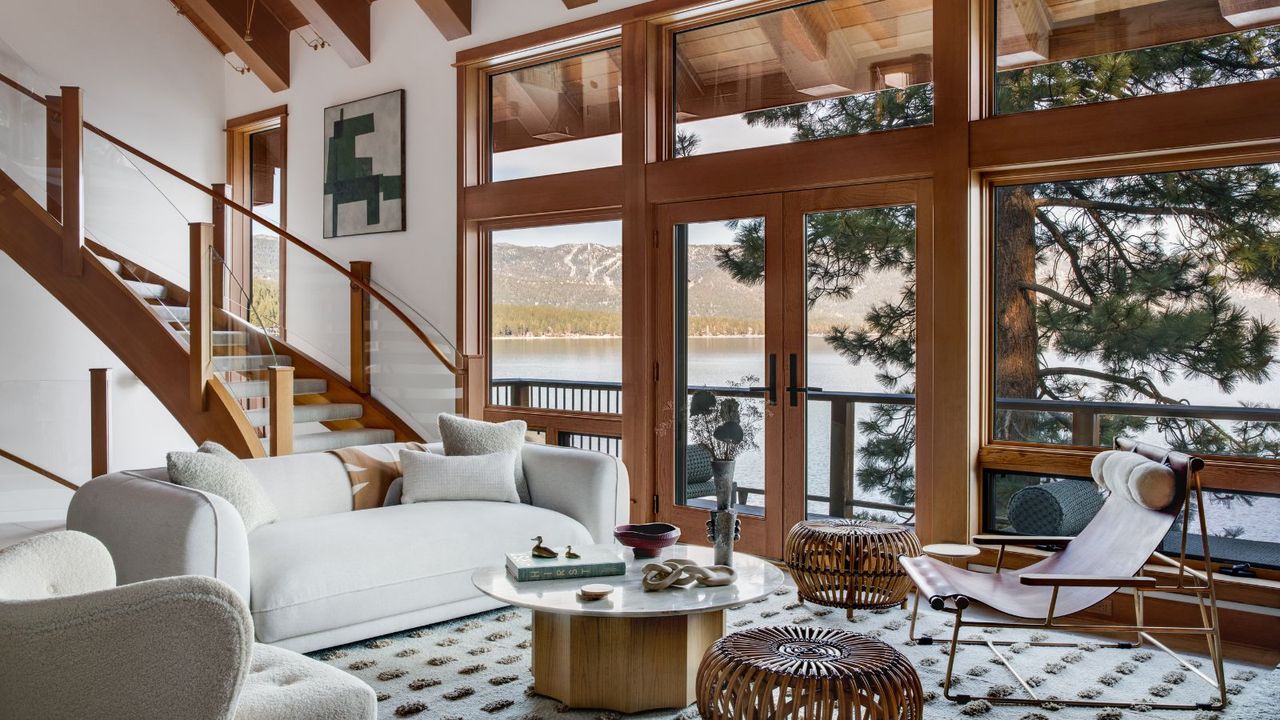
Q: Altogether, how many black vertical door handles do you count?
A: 2